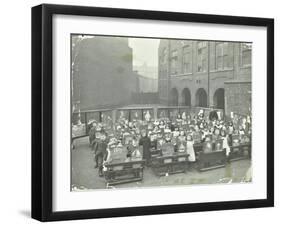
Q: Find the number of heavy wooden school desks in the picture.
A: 4